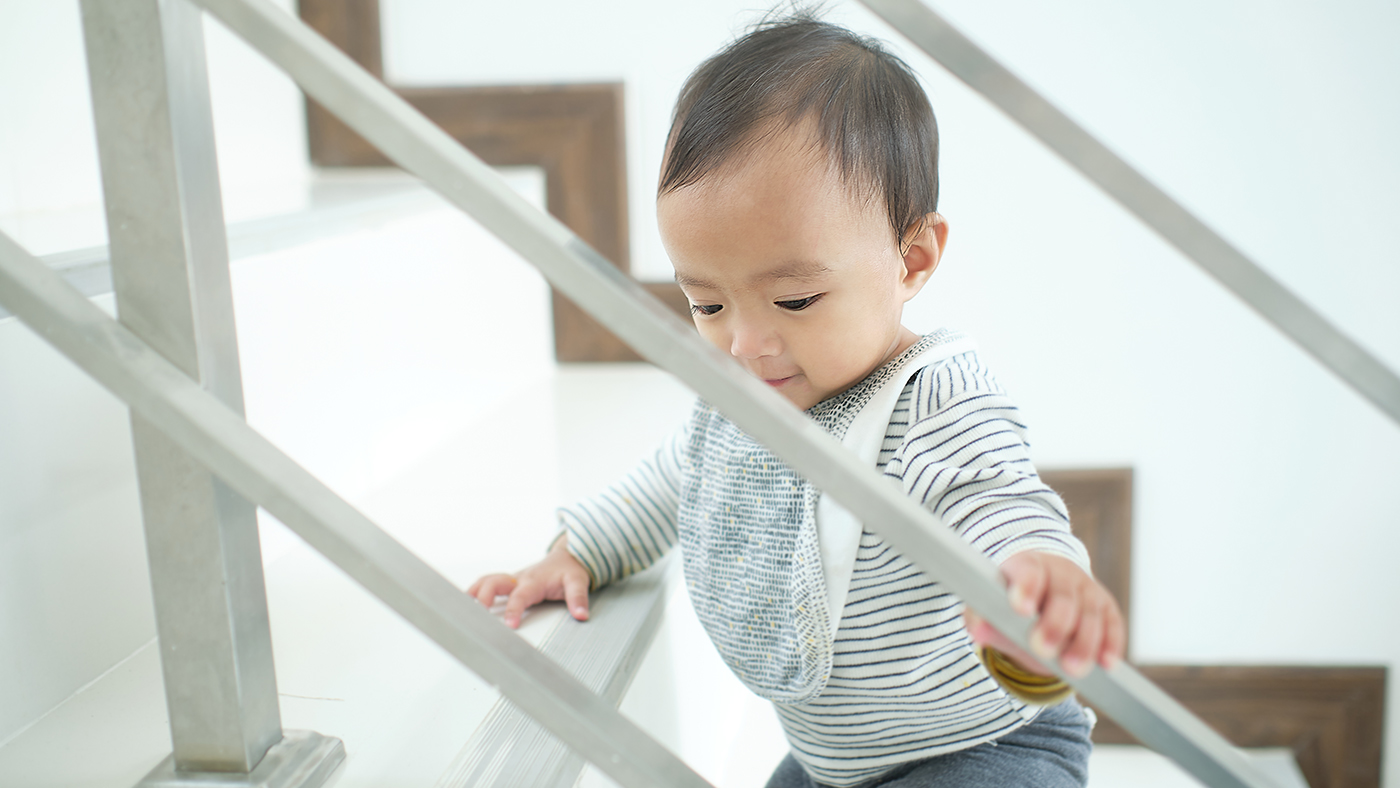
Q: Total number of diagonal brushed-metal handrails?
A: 3